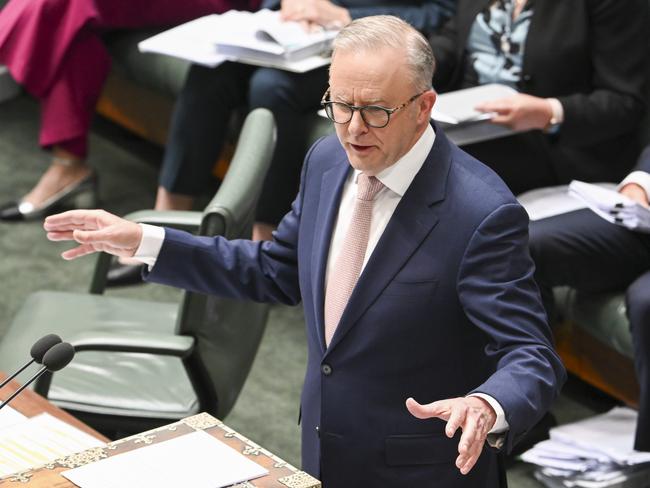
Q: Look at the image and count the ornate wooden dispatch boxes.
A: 1